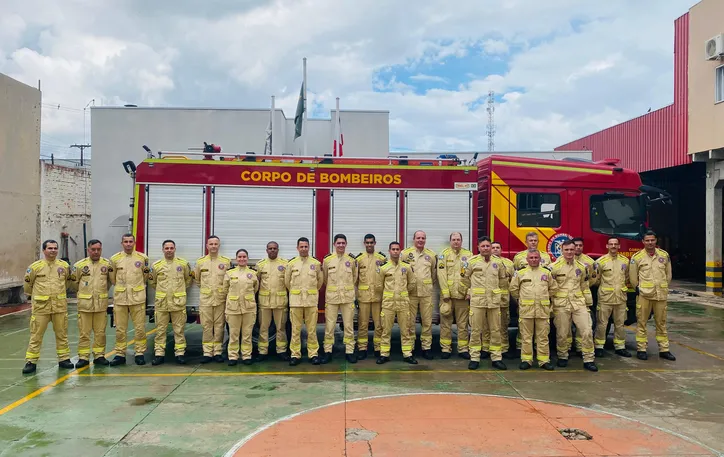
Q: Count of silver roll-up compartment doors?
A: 4